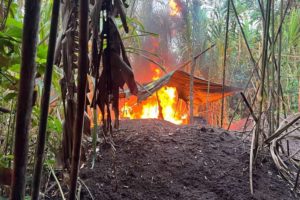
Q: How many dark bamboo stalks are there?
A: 3